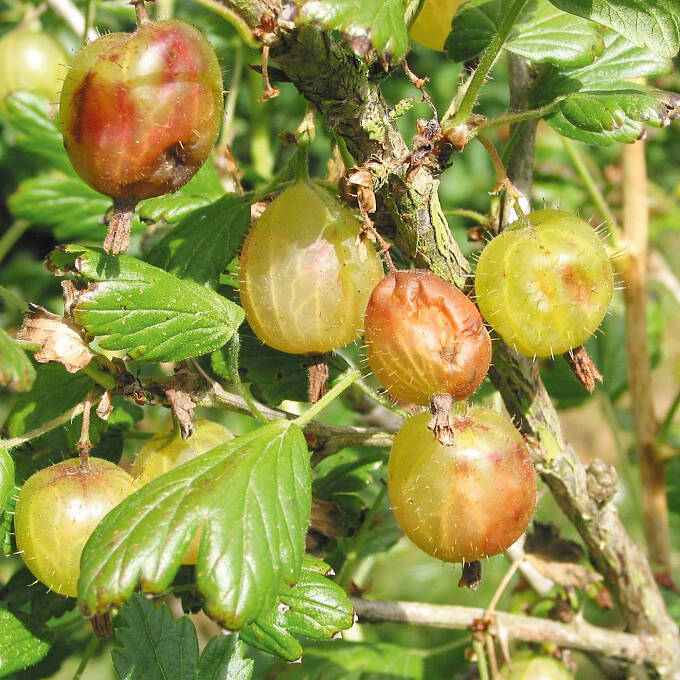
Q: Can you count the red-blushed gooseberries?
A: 3